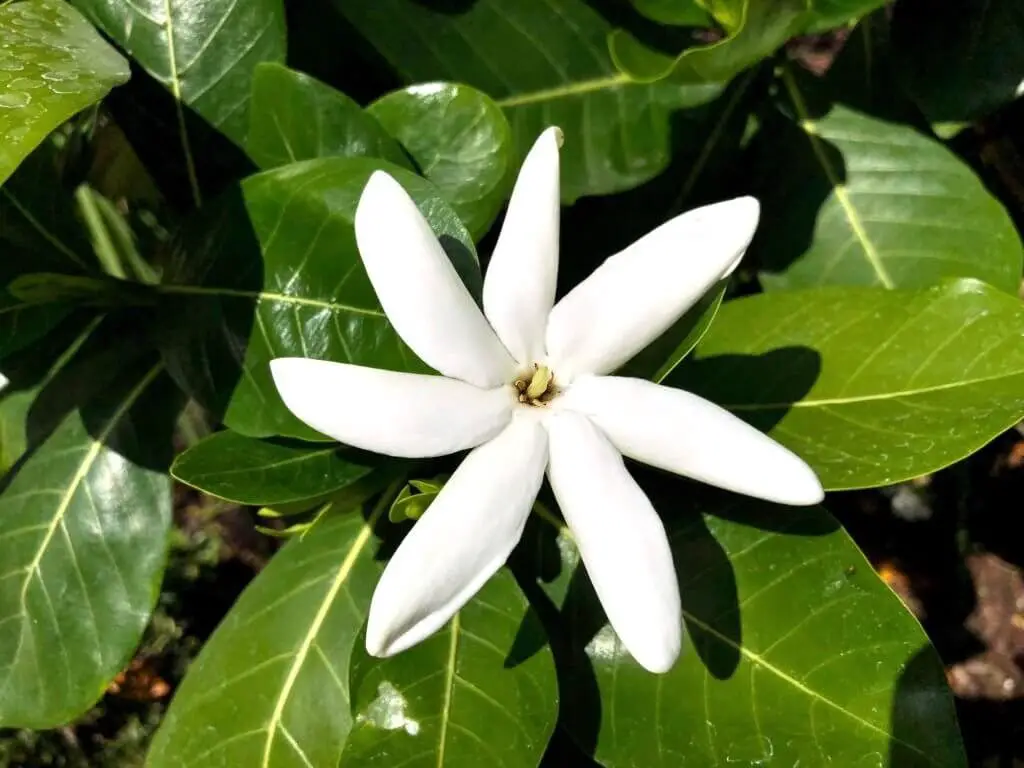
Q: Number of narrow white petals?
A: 7